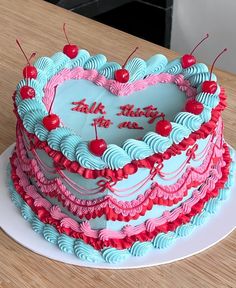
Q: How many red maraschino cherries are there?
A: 10